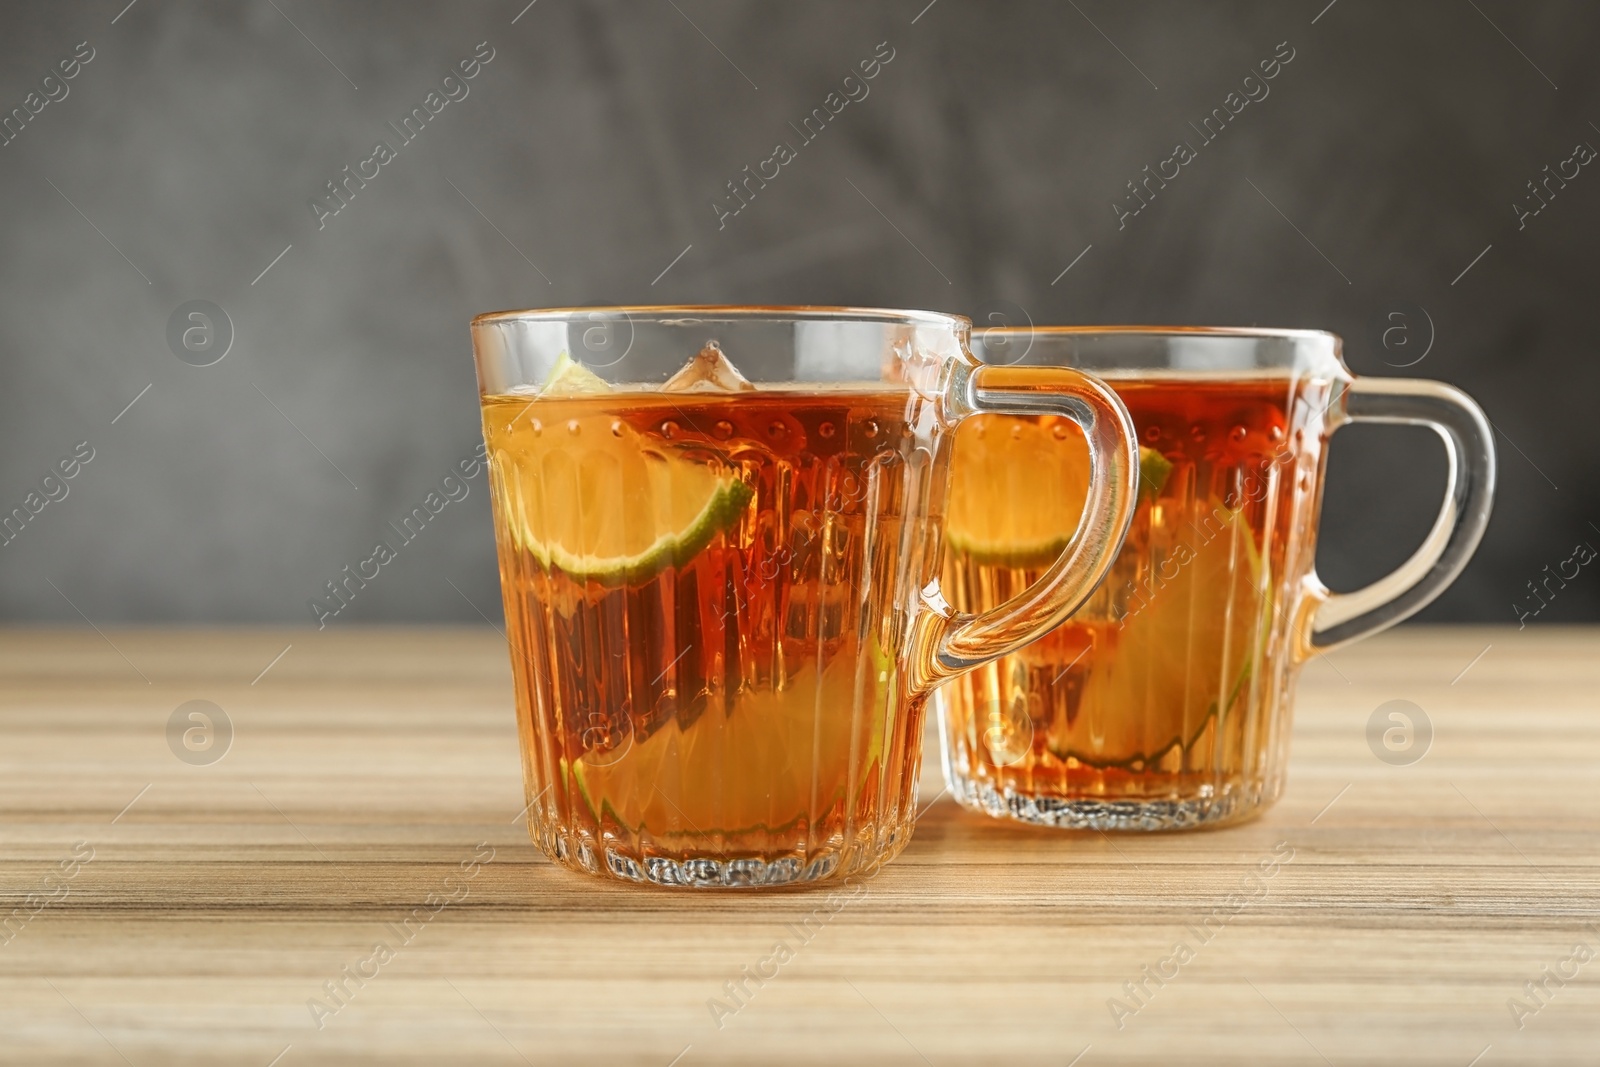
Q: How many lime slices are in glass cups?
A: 4